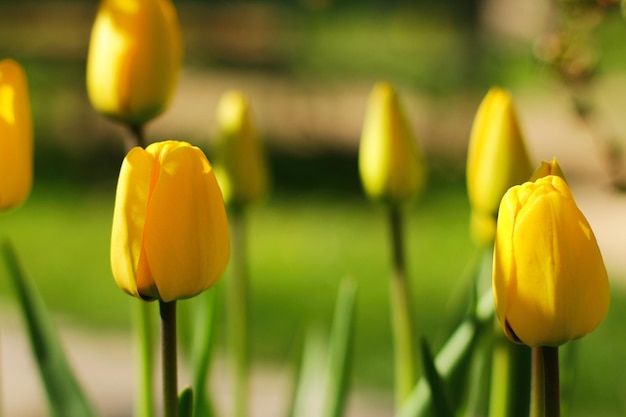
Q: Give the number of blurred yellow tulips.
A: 5